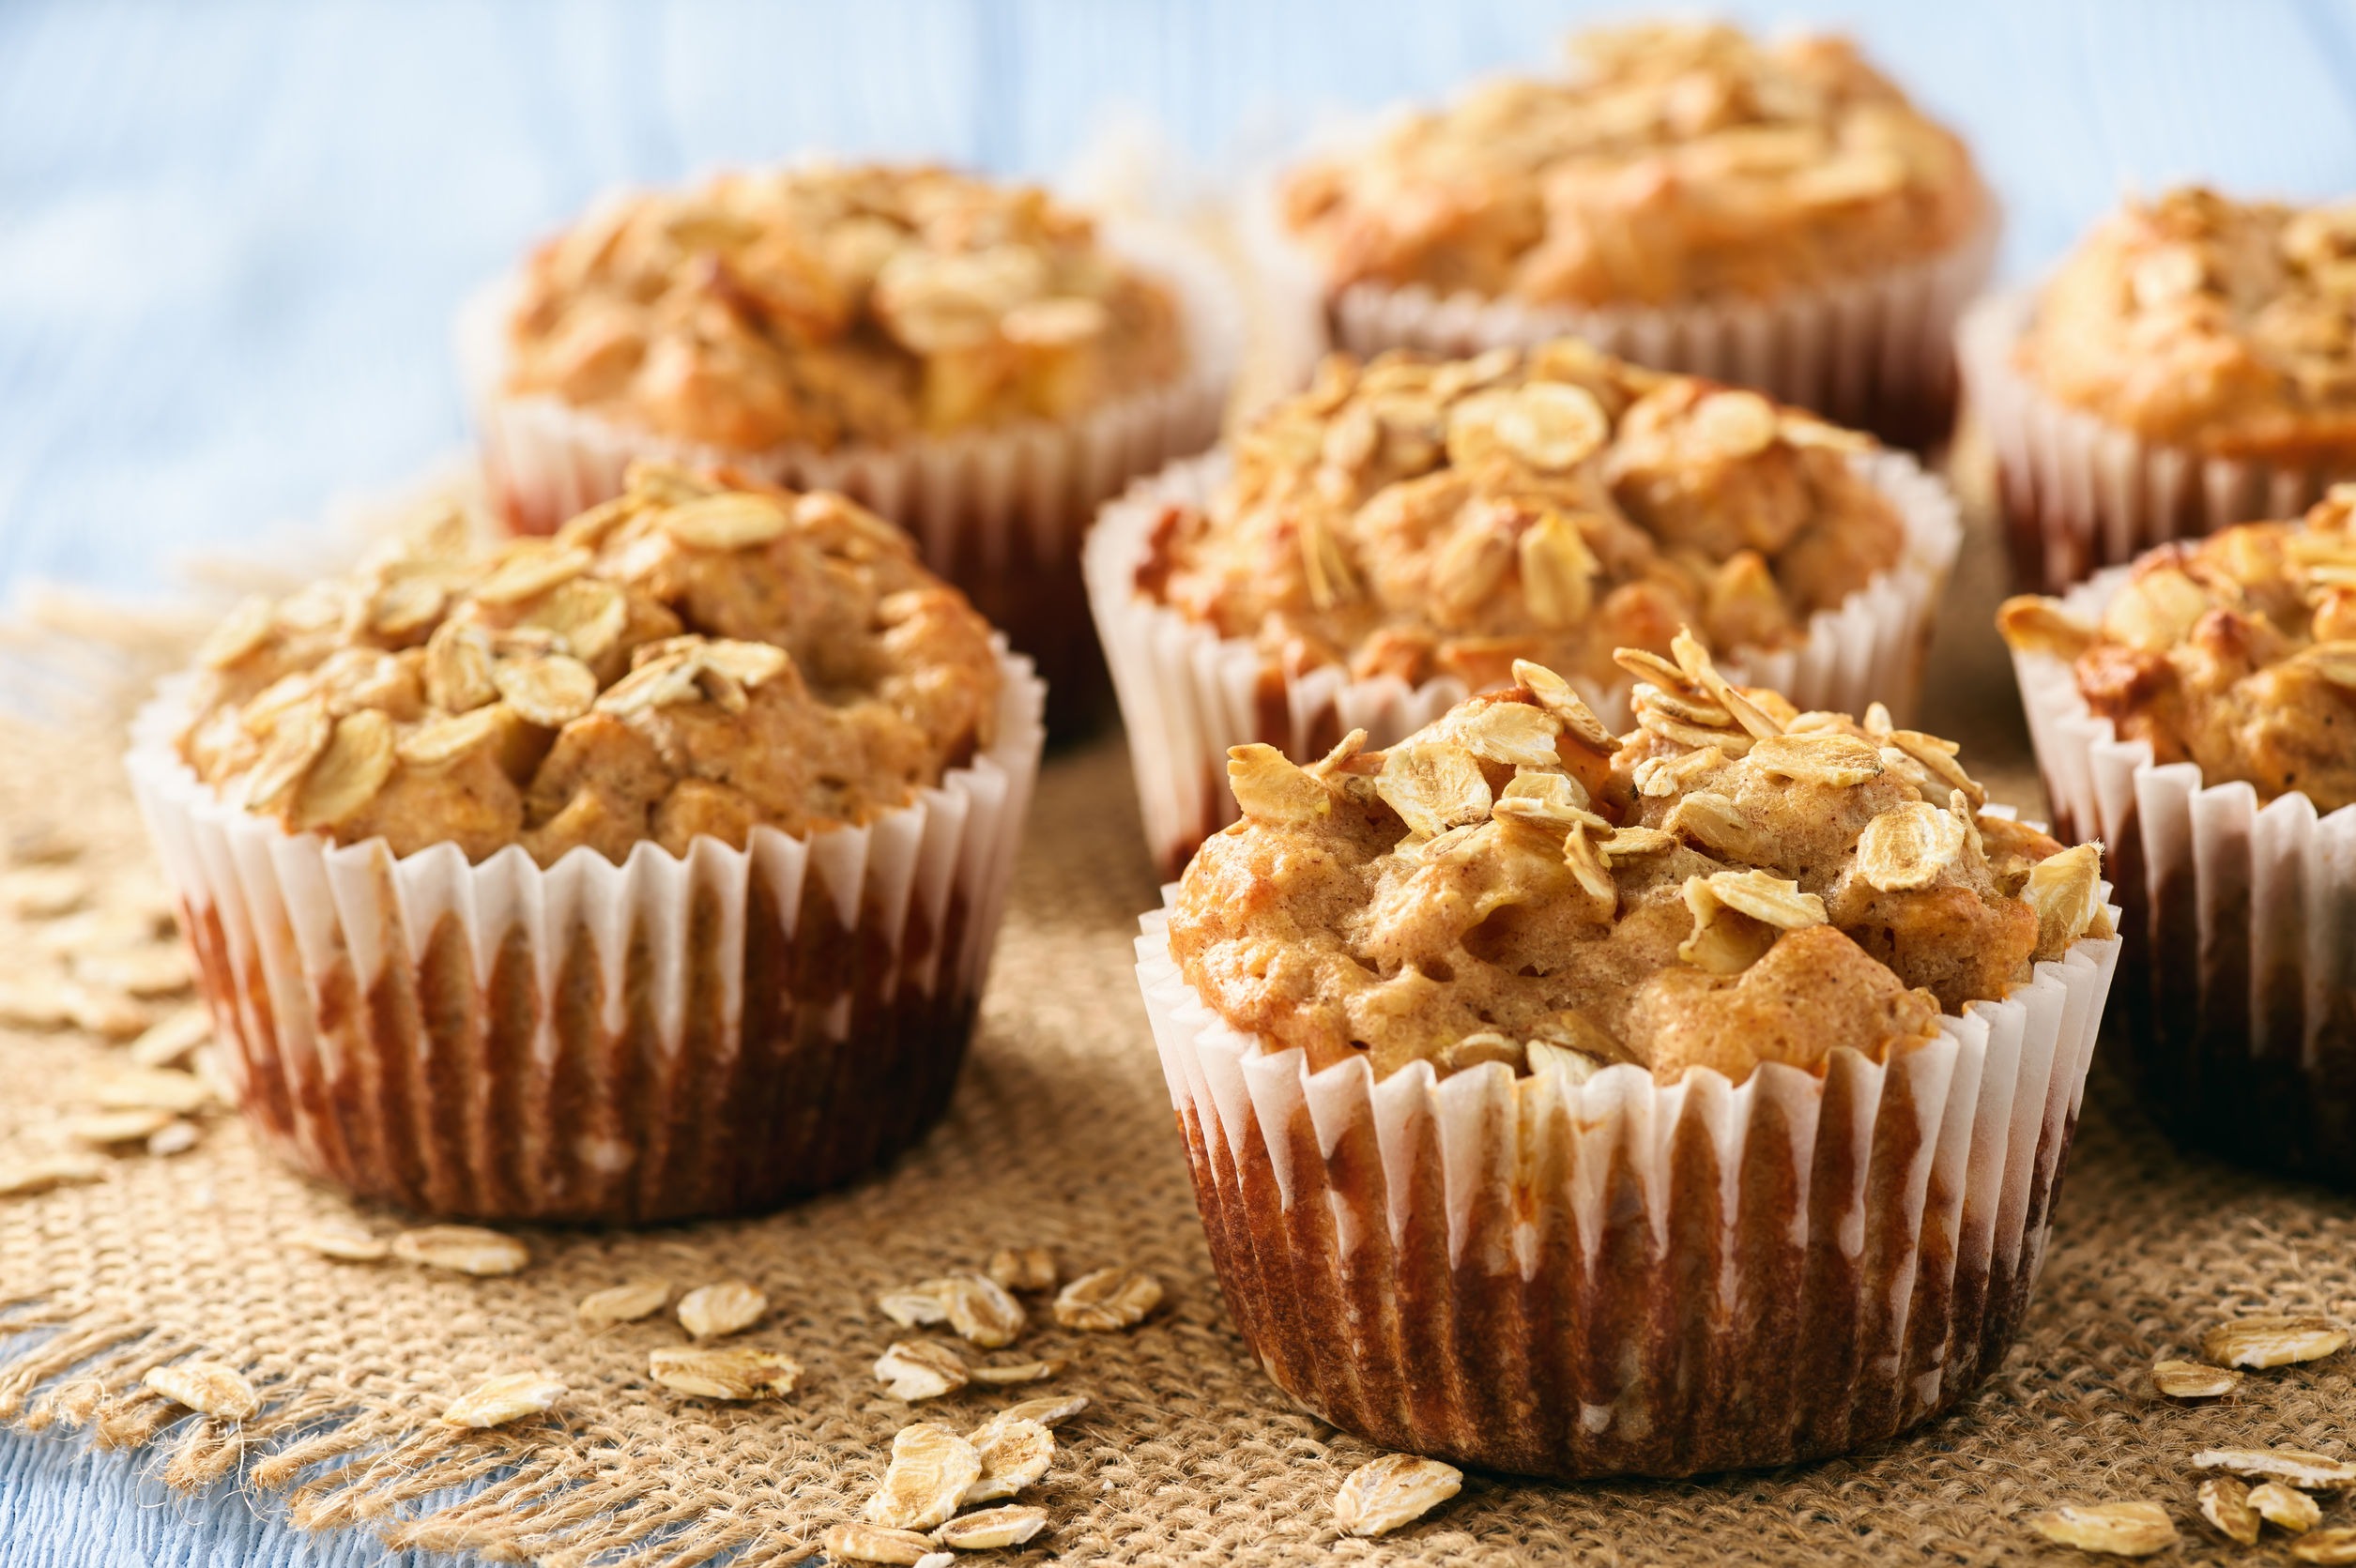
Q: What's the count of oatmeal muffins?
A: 7